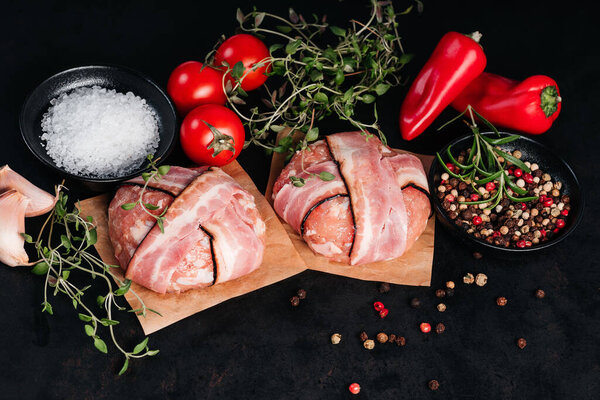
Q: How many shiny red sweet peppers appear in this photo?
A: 2